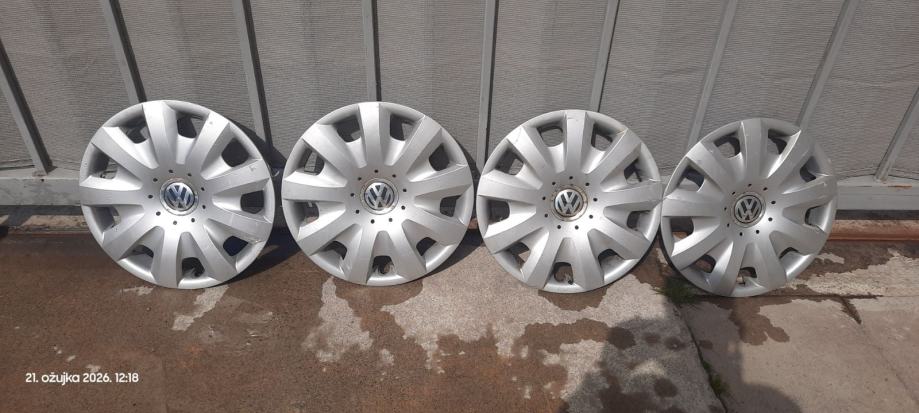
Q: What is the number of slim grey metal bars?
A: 9